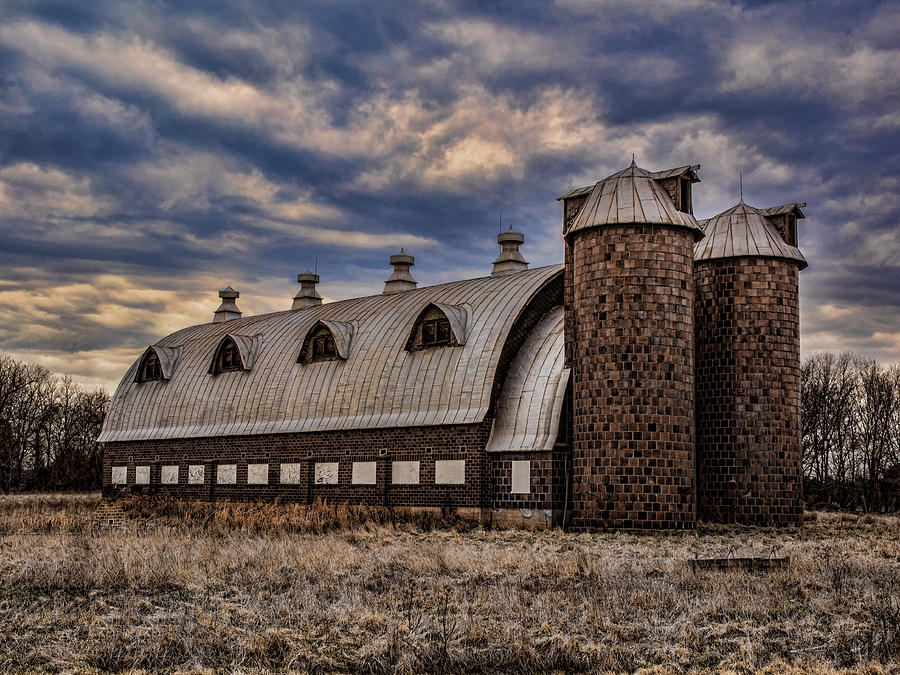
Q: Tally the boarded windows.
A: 12